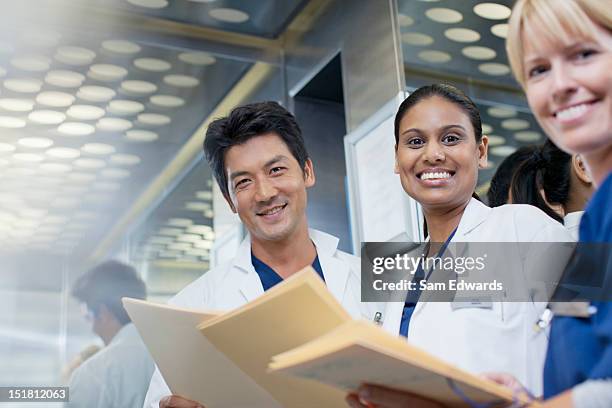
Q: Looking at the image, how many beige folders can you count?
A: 3